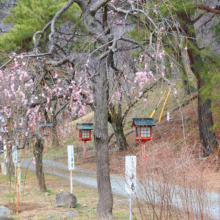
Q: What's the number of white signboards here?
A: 3